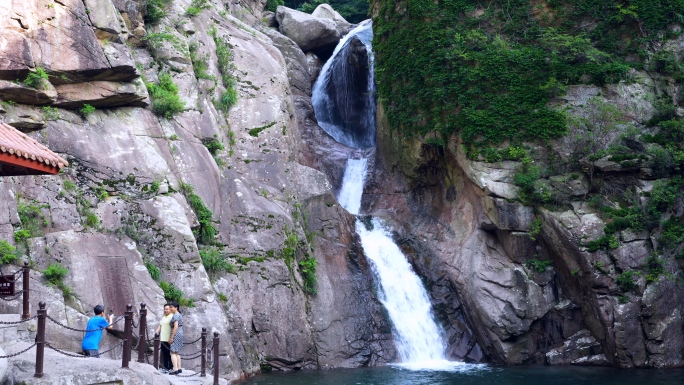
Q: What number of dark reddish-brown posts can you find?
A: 7